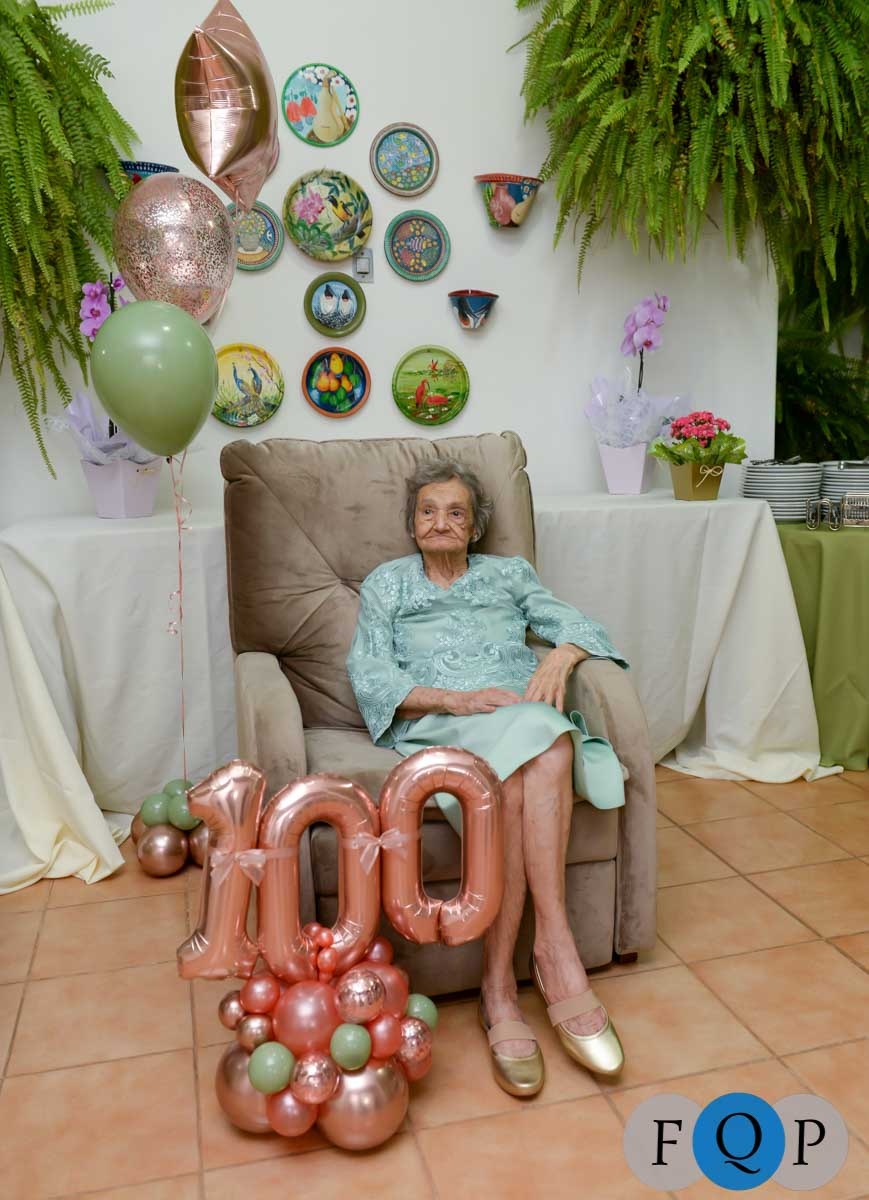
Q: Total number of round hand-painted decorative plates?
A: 9